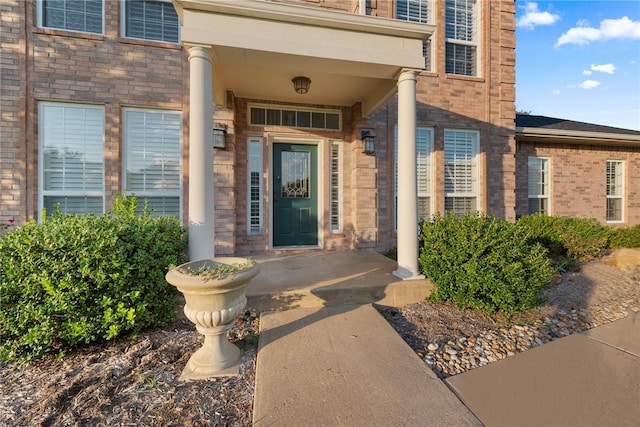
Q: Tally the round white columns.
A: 2